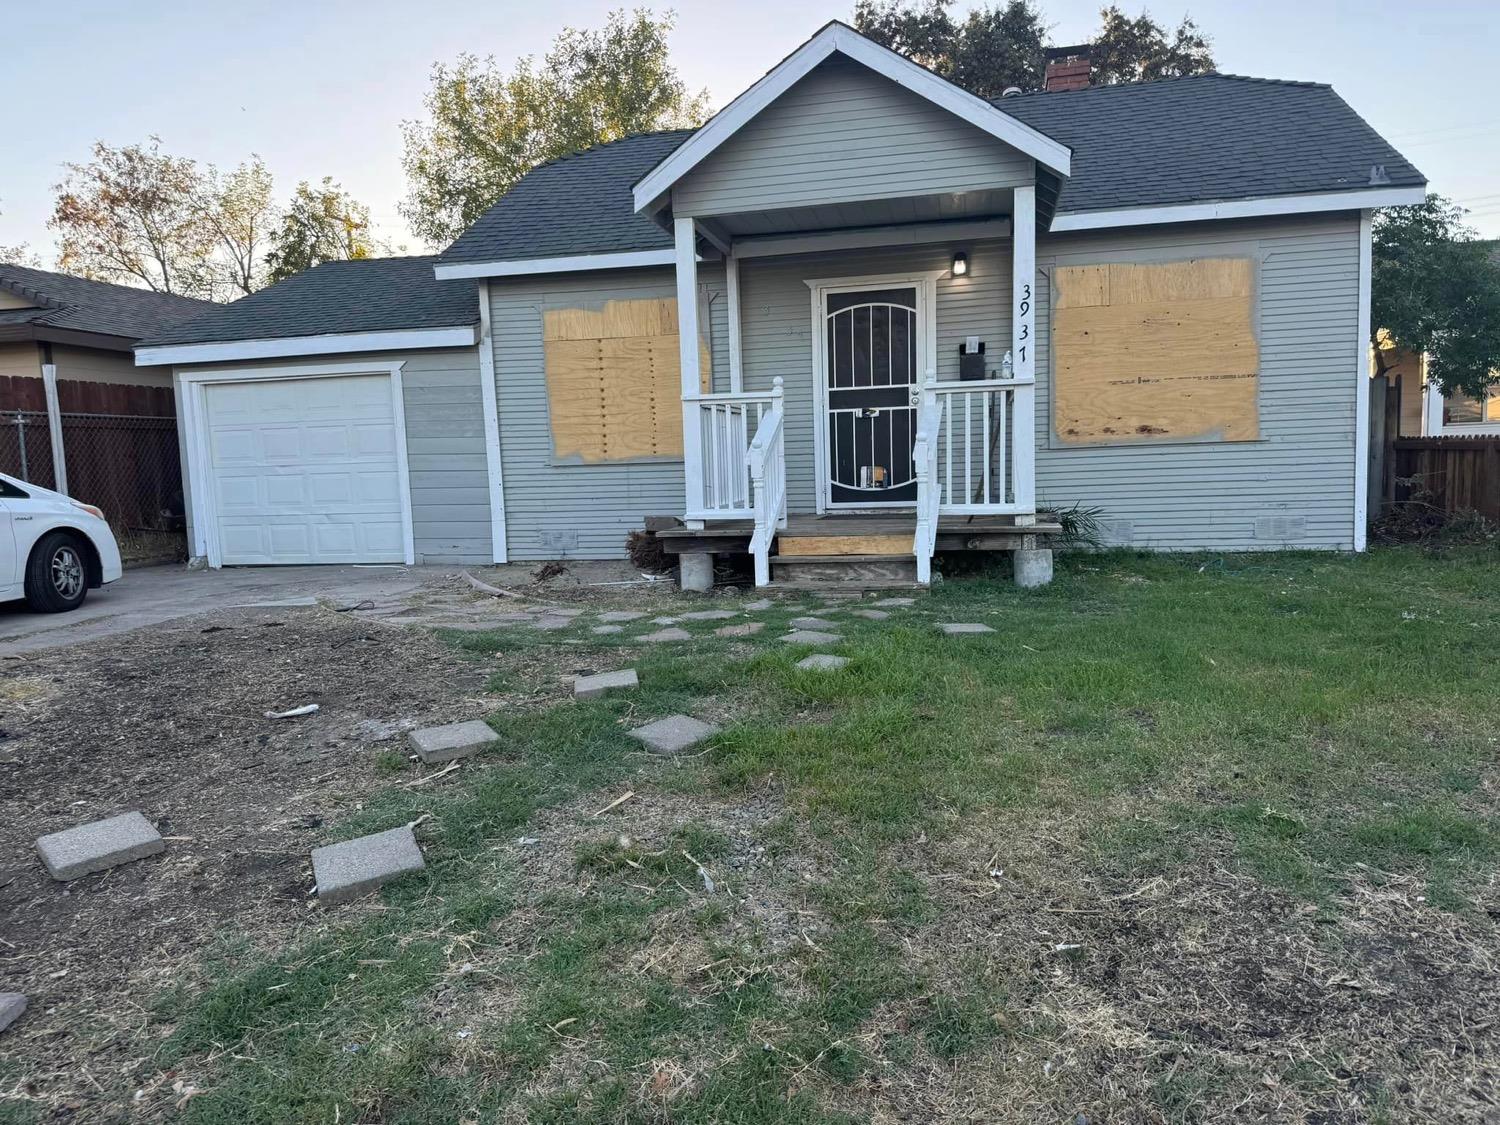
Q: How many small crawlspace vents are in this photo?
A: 3